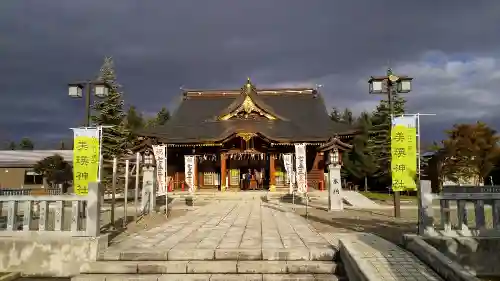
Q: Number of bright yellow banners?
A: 2